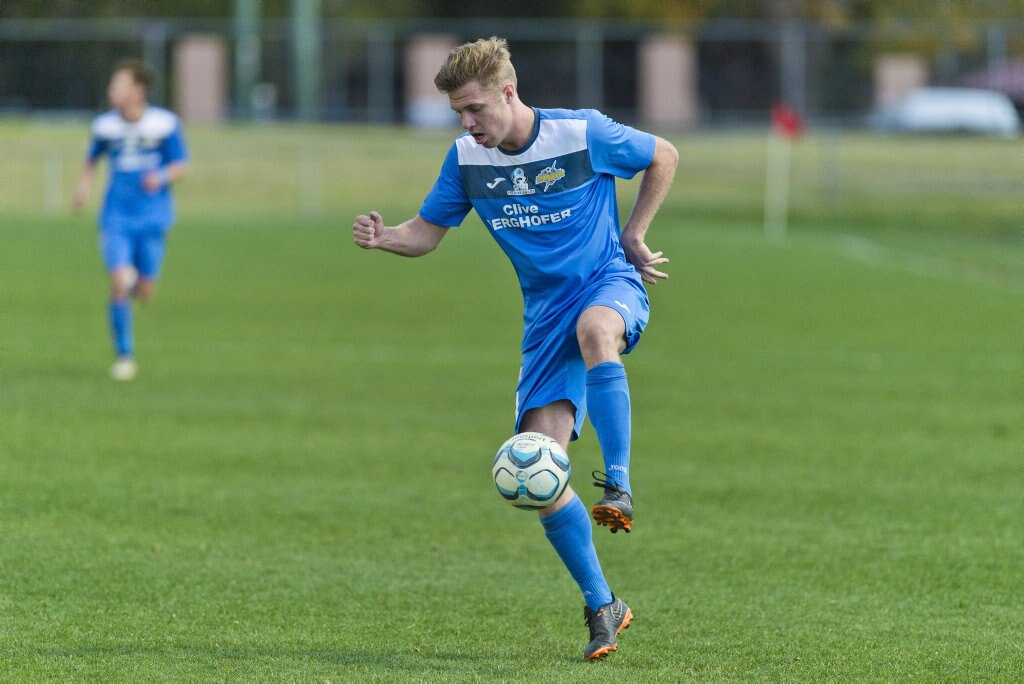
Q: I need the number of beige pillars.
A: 4